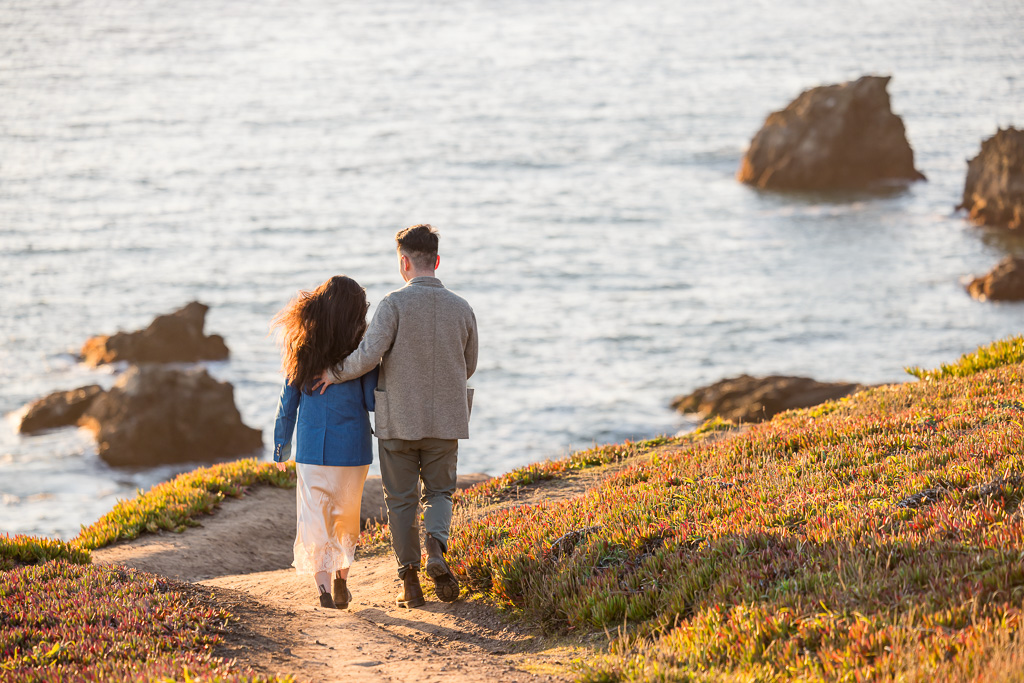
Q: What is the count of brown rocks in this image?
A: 7